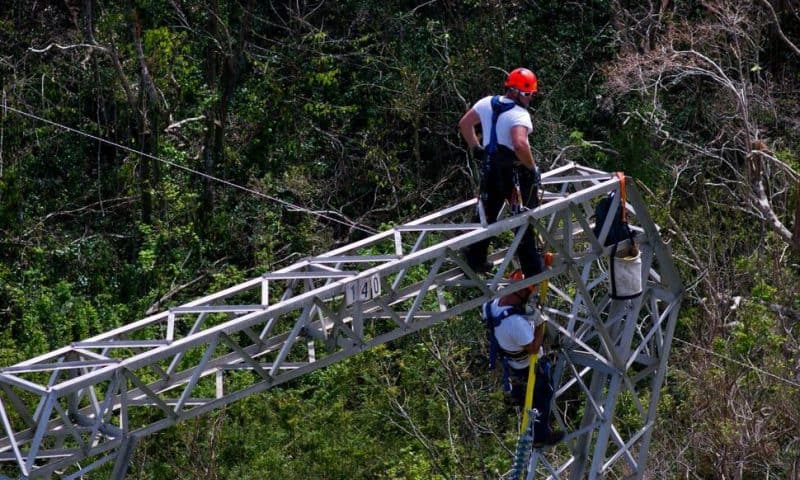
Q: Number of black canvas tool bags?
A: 1